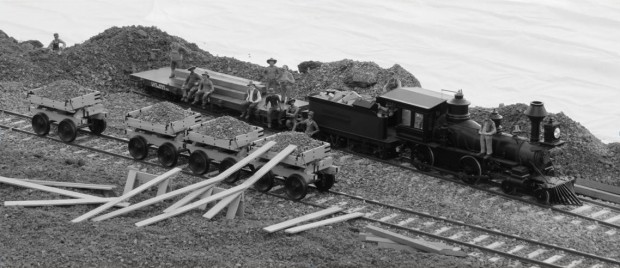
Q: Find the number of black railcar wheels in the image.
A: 10